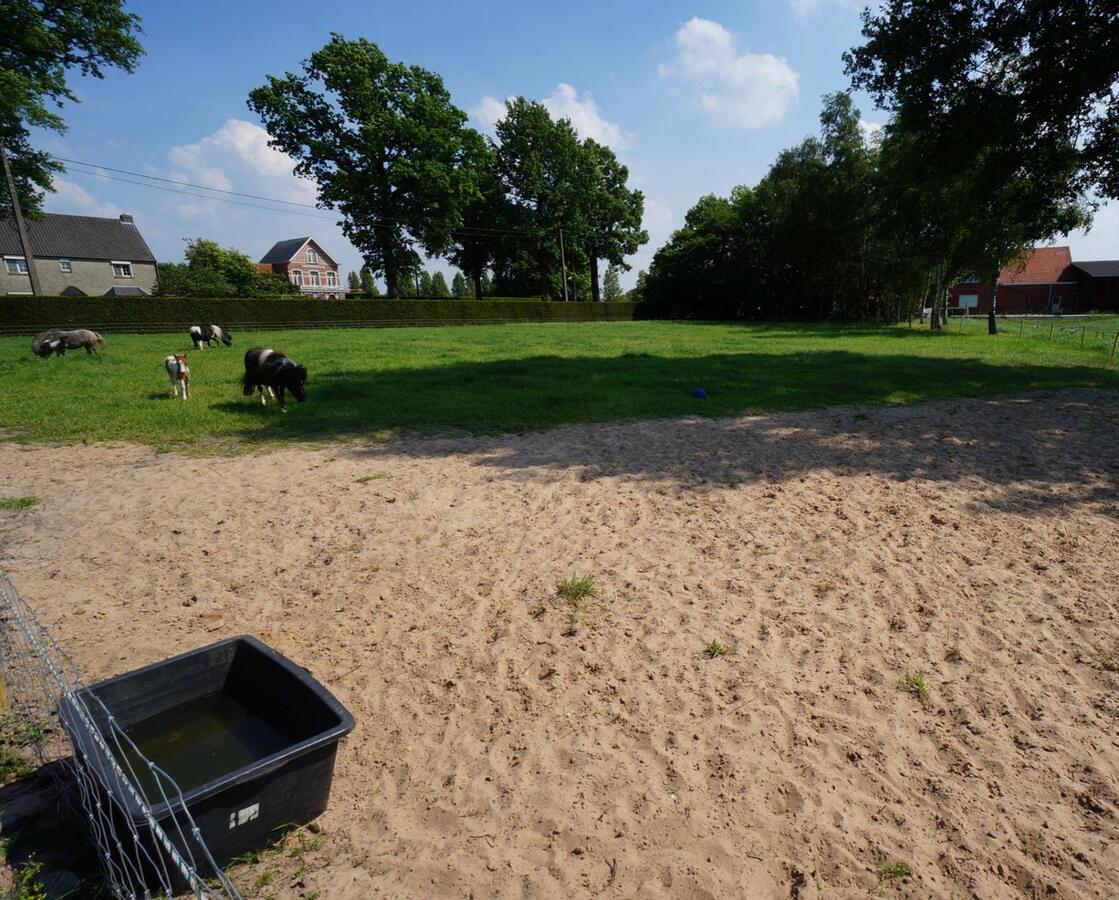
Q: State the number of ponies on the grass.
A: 5